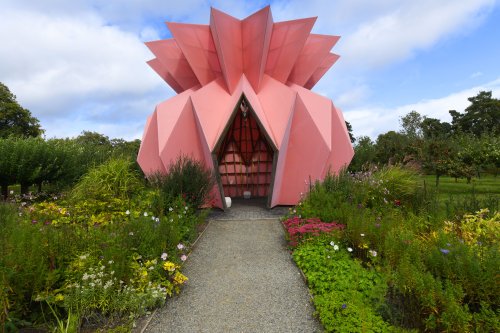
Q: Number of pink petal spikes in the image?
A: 8